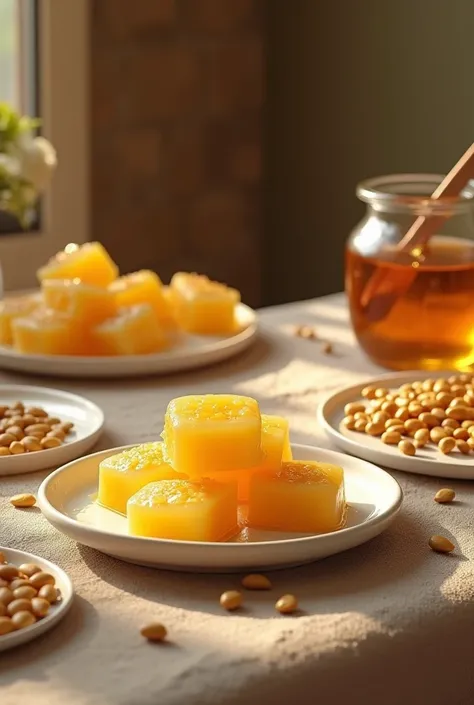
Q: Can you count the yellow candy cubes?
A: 12